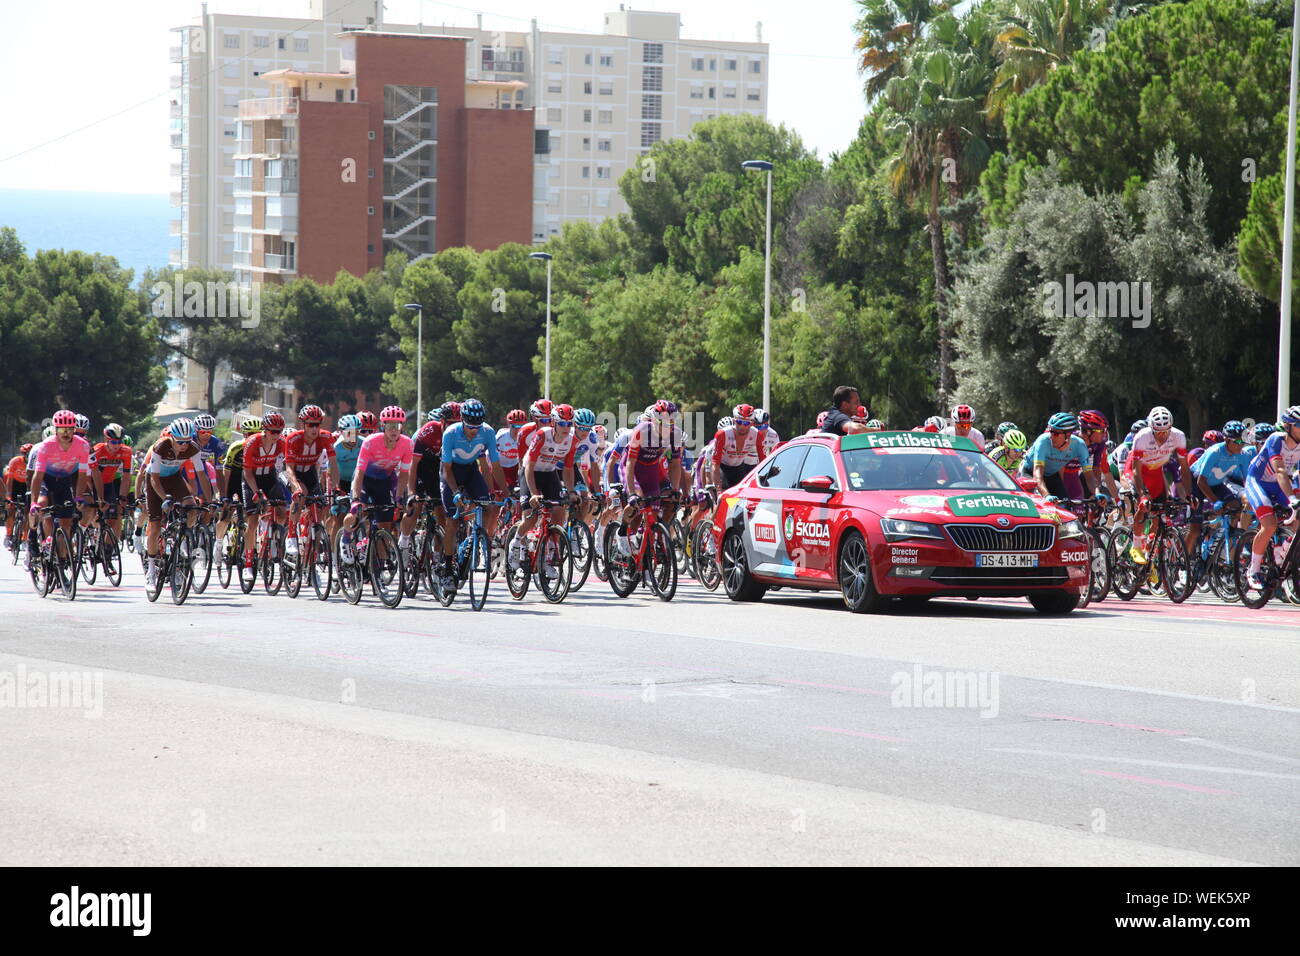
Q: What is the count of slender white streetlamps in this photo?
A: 4